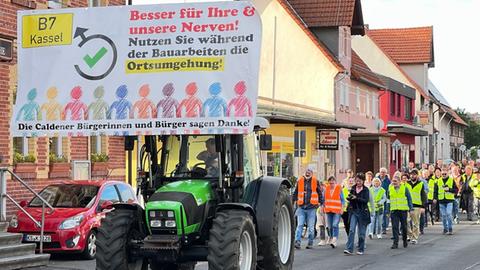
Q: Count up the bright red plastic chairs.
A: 0